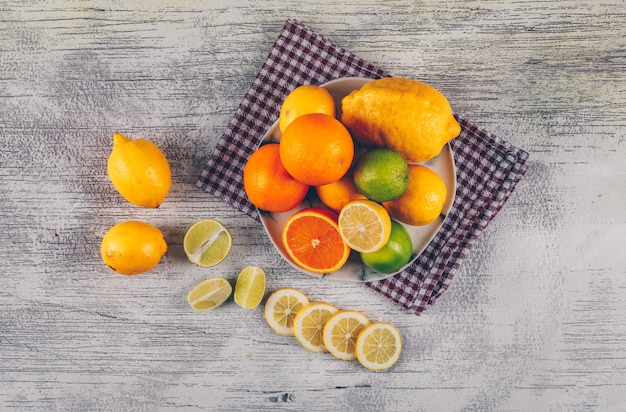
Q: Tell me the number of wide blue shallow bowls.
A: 0